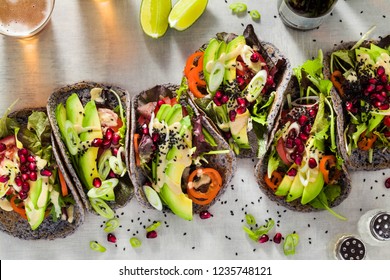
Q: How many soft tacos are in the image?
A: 6